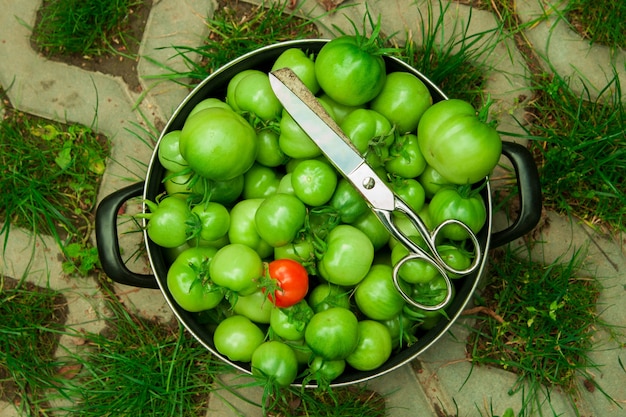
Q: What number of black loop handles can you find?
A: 2